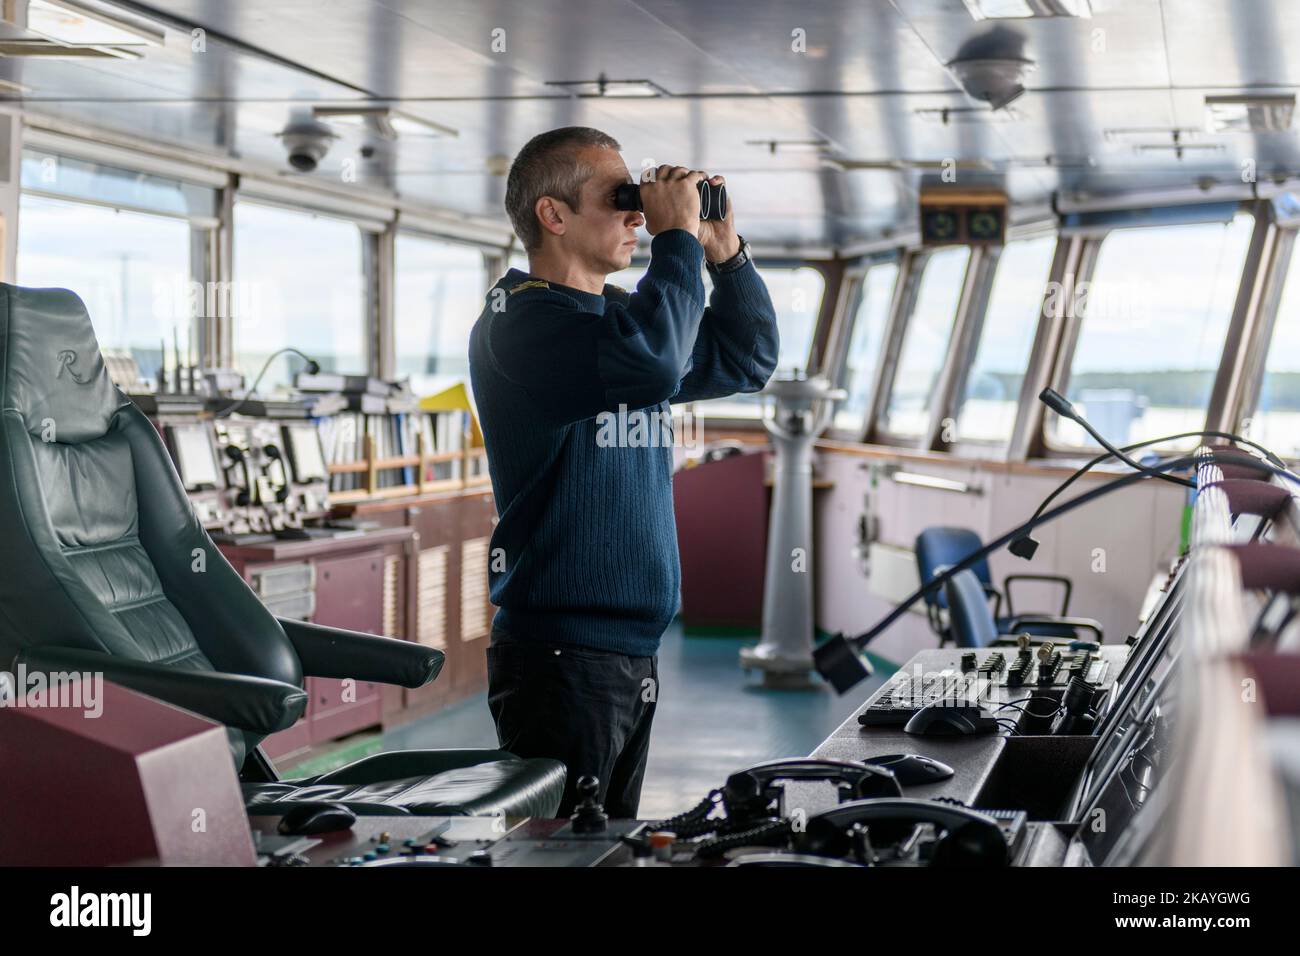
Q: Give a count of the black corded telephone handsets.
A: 4